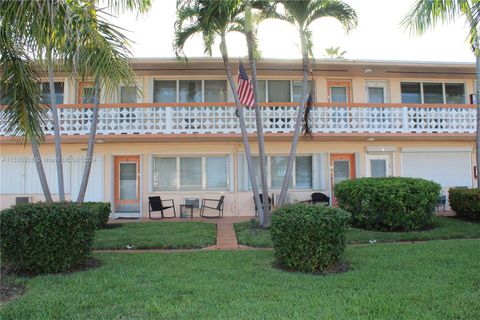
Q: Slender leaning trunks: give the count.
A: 6